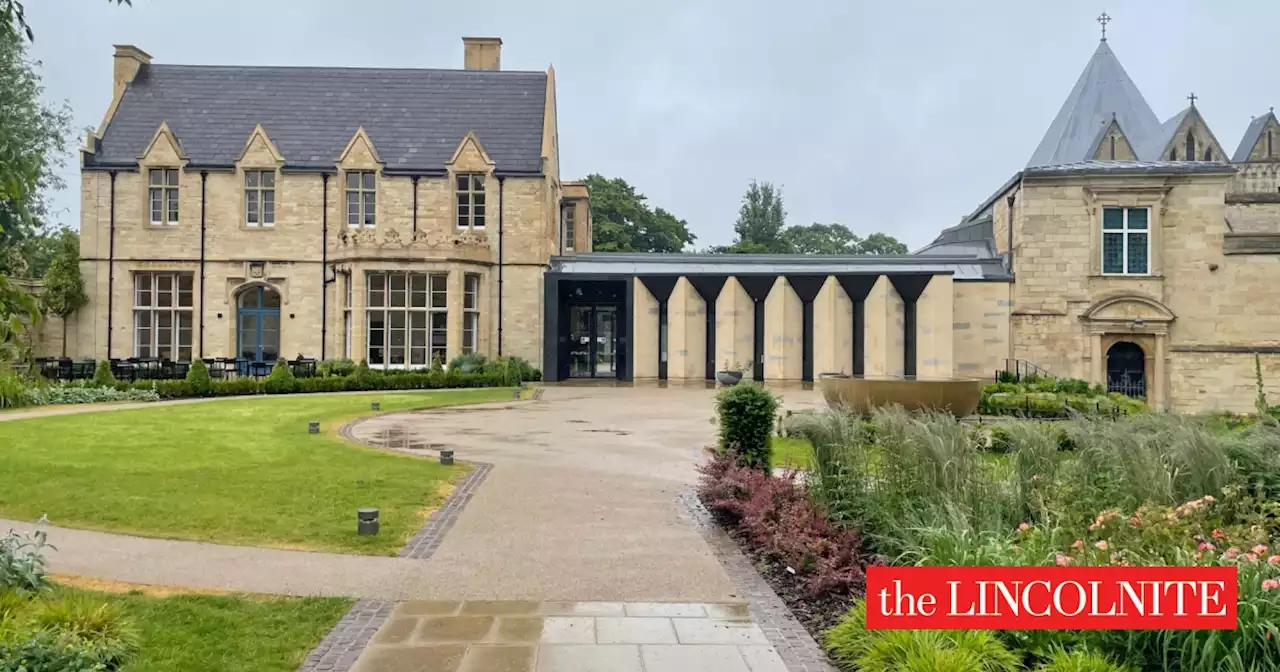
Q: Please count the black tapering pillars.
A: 6